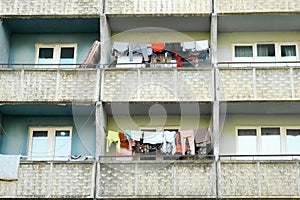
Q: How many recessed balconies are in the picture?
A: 6